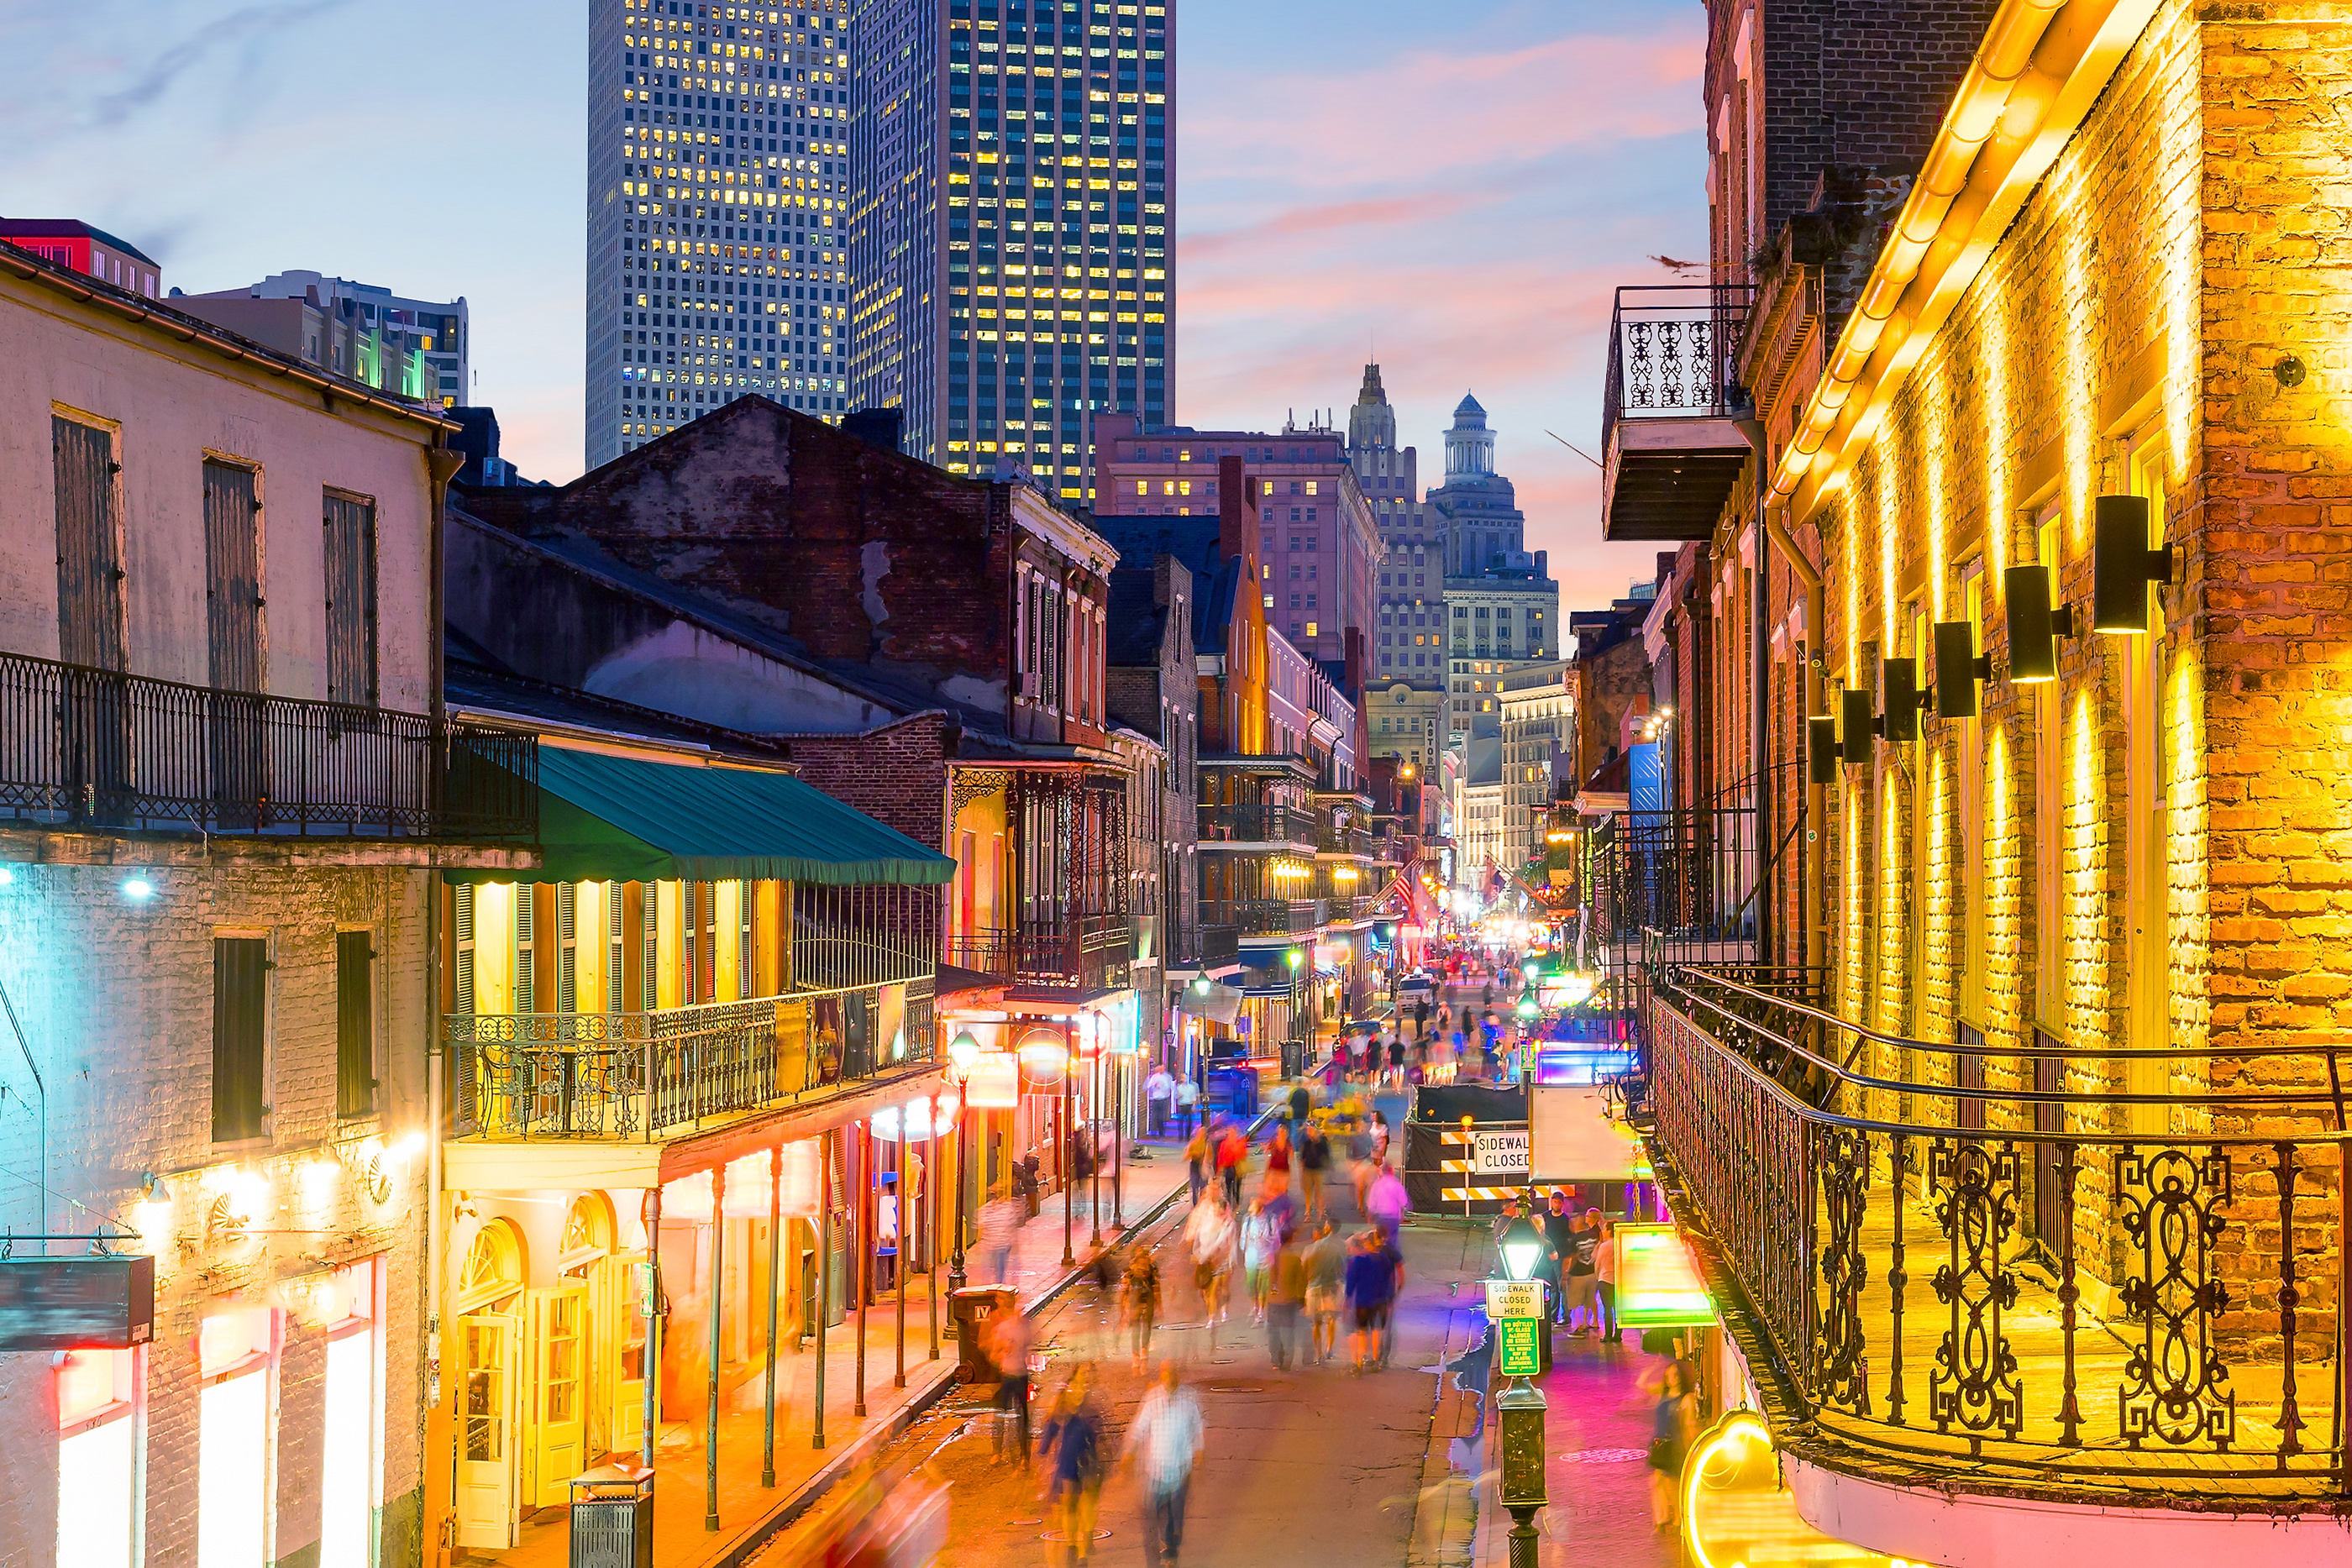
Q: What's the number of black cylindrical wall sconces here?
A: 6